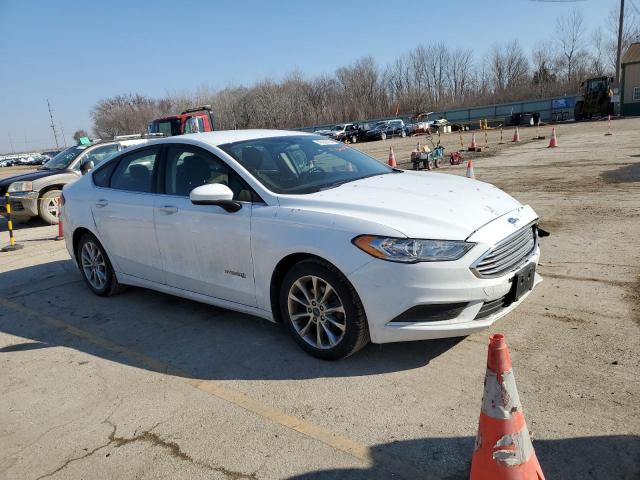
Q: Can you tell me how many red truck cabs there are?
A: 1